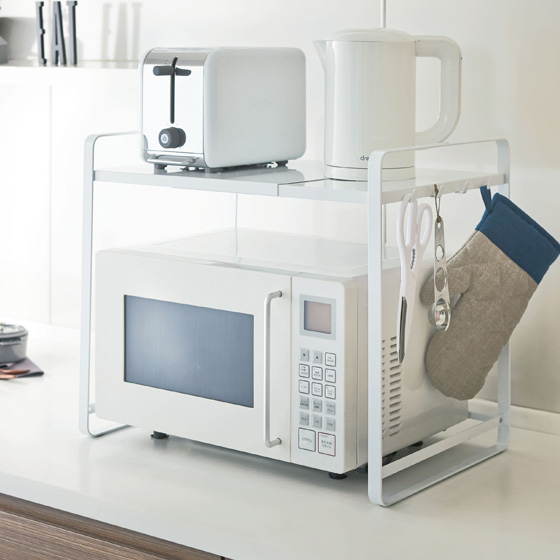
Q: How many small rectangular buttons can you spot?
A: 15